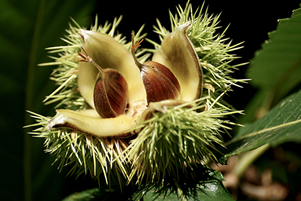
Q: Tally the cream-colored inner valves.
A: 3